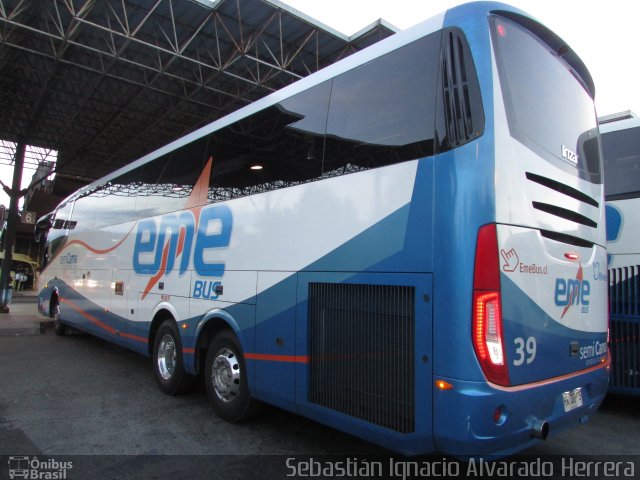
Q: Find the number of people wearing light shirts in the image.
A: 2